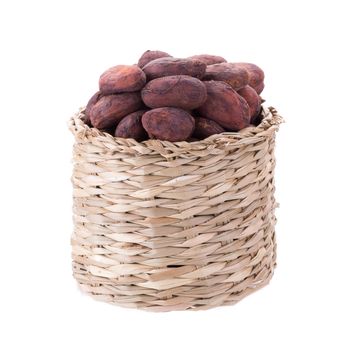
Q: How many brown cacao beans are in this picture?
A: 14